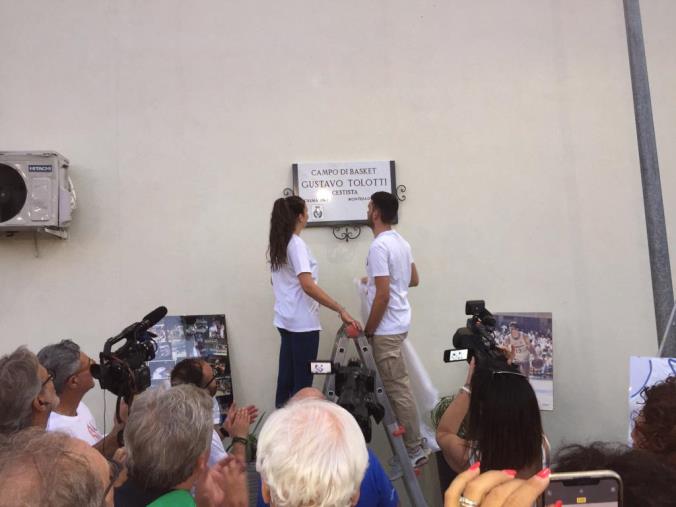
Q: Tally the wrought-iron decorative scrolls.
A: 3